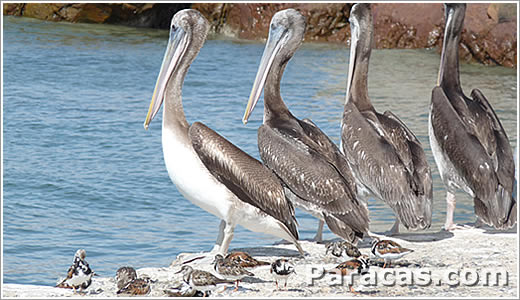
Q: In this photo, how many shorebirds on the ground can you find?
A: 11